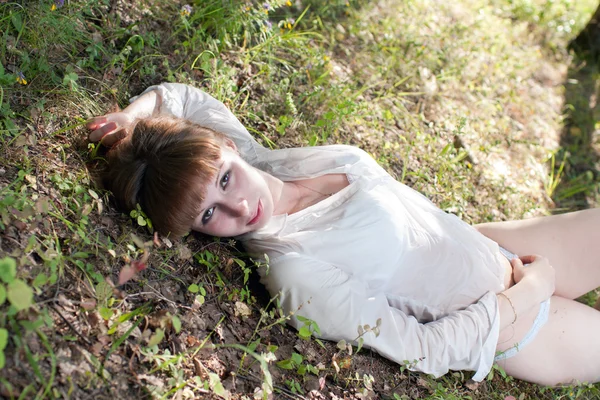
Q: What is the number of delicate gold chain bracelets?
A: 1